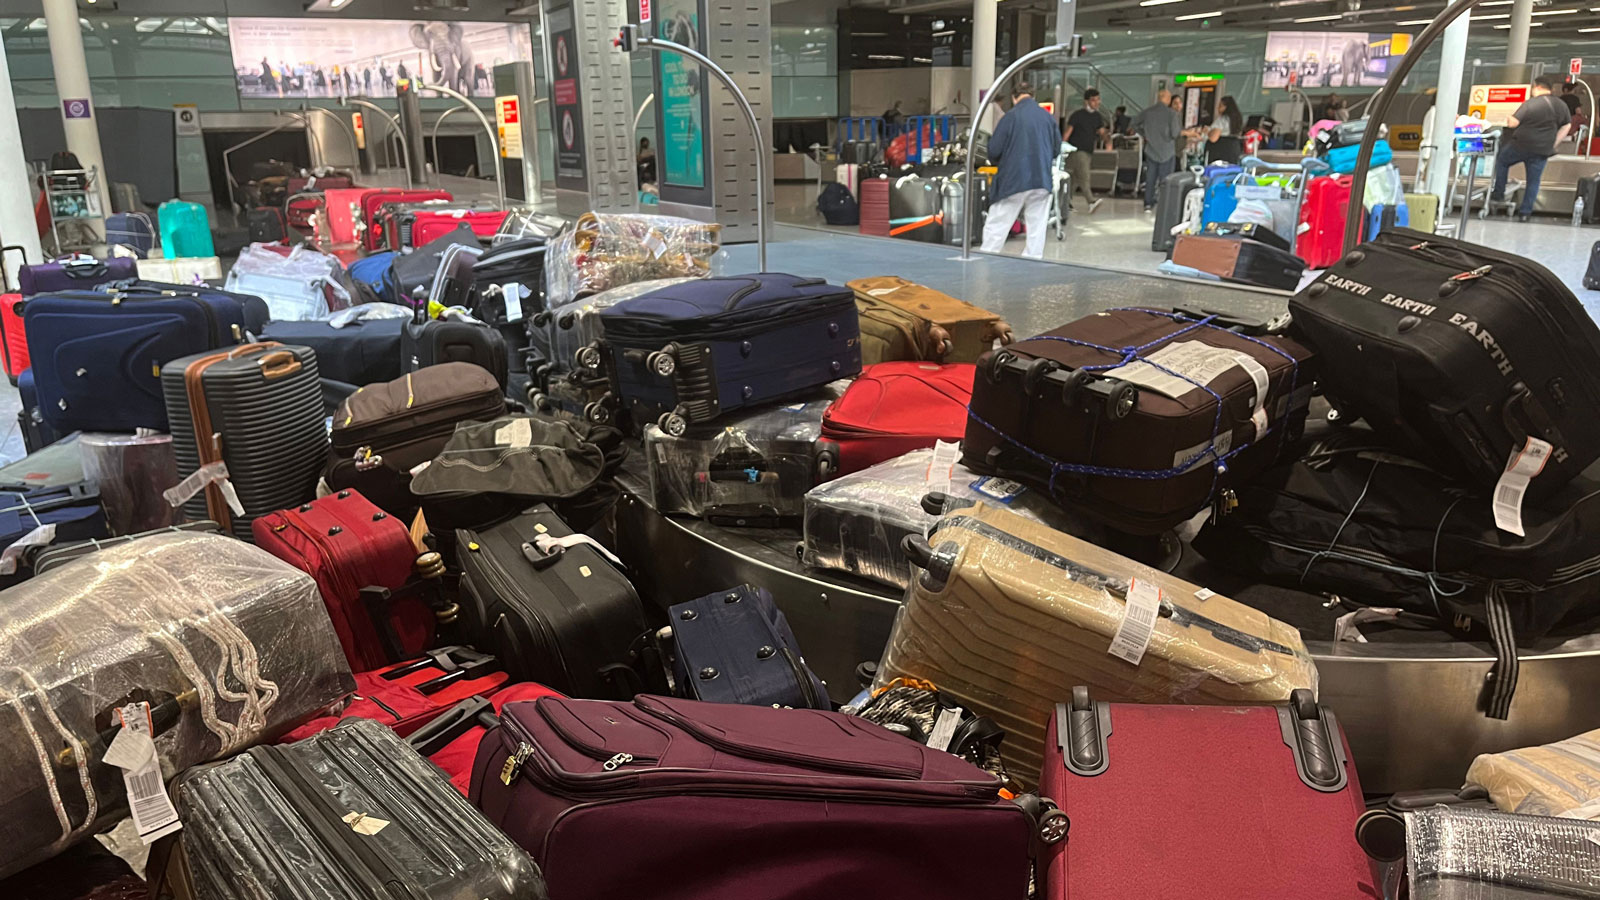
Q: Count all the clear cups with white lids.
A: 0